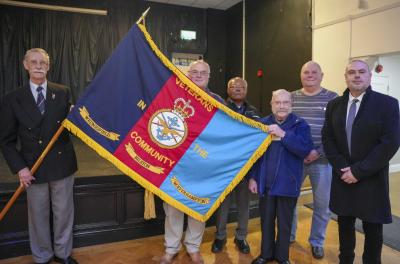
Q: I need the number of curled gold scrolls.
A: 3